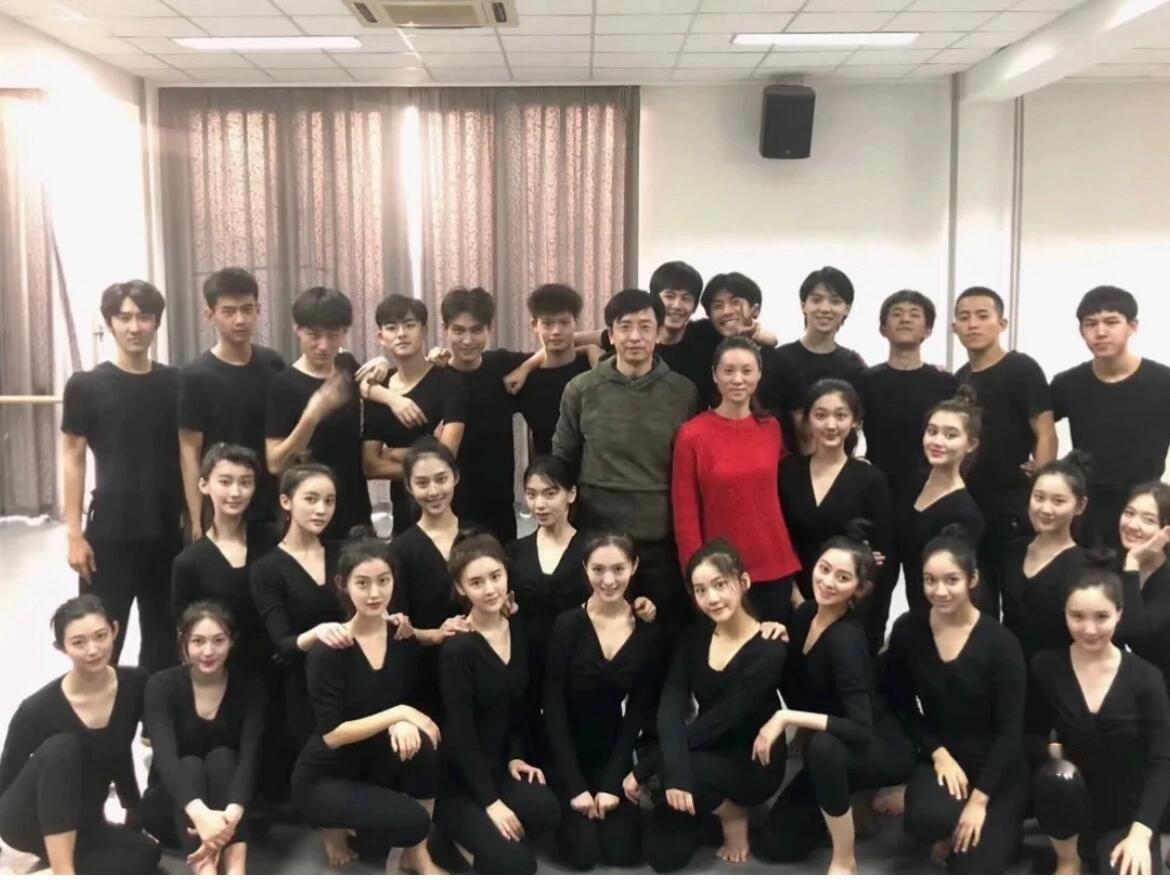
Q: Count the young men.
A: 12